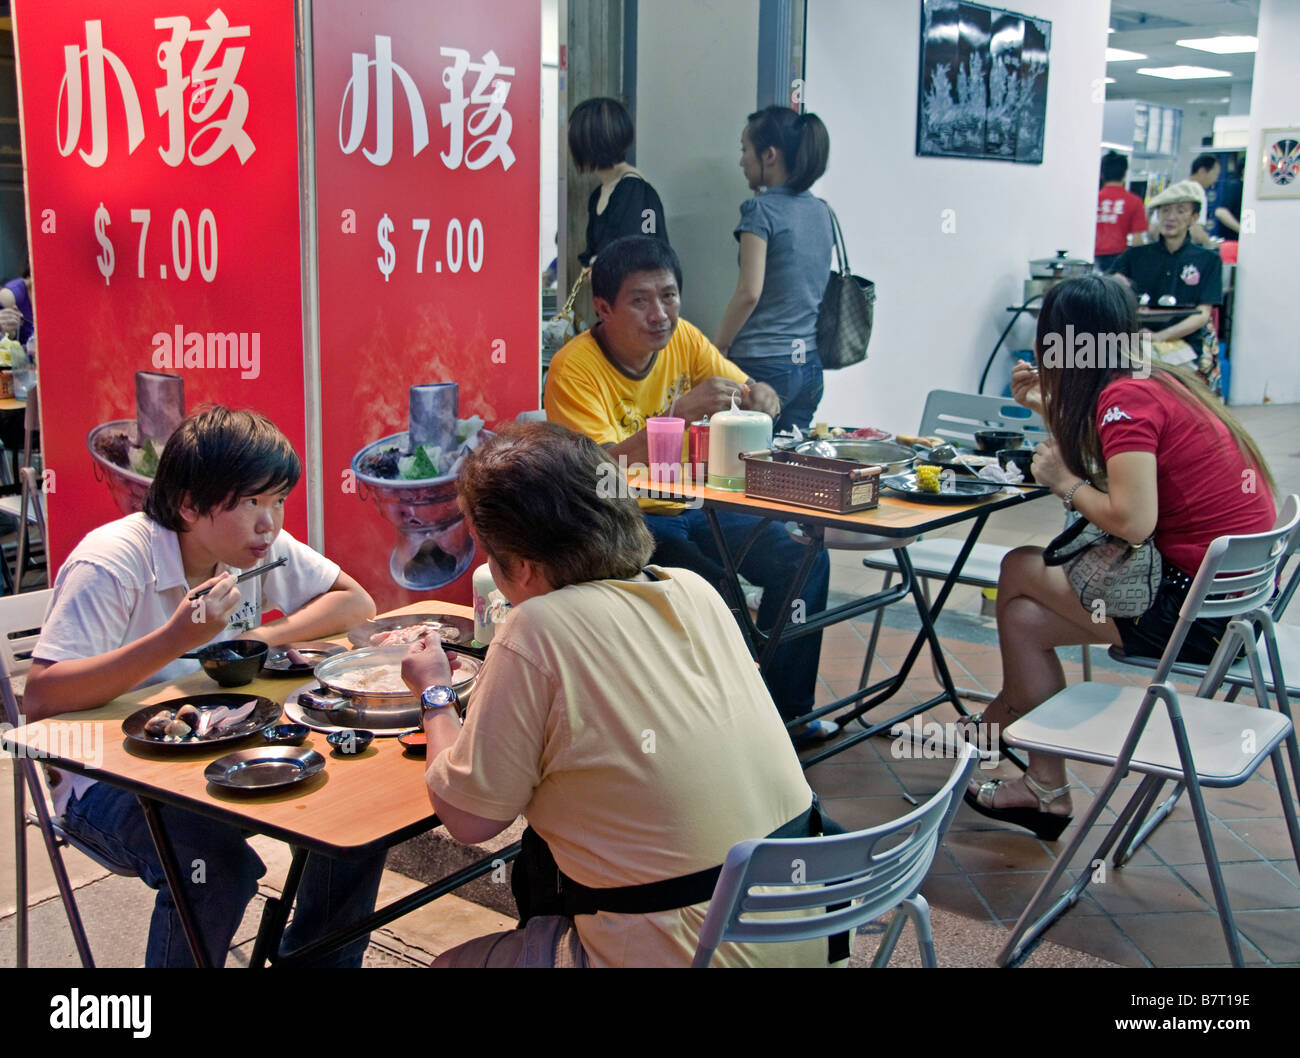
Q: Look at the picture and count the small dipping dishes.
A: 3